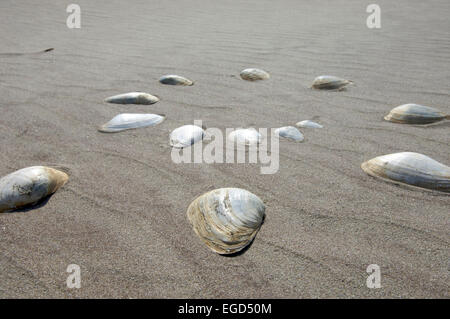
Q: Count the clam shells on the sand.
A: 13